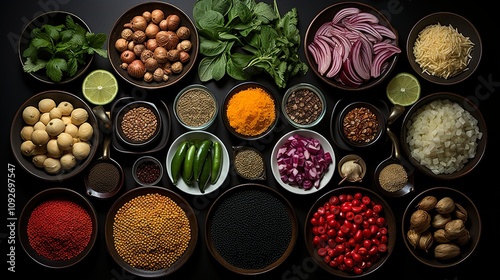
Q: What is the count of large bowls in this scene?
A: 11